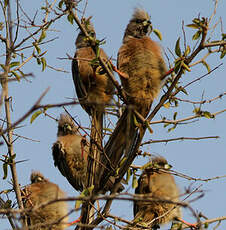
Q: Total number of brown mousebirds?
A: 5